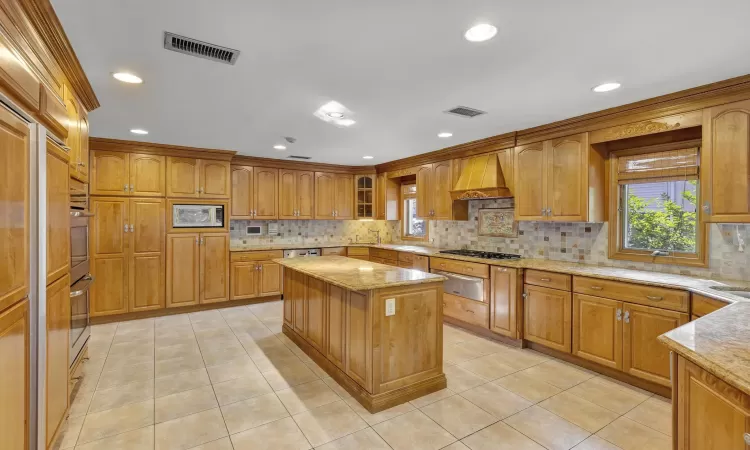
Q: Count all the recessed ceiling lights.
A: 7